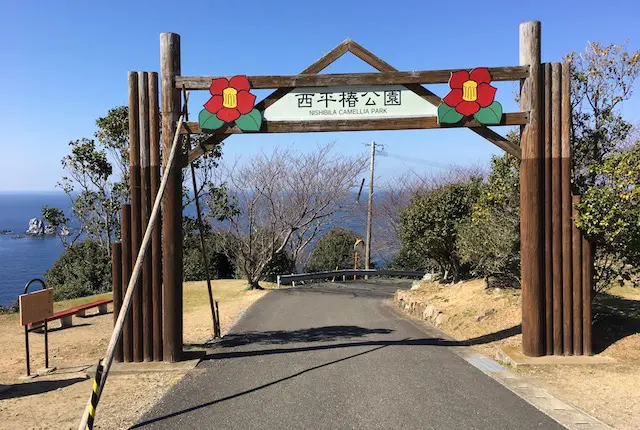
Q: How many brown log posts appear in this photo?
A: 12